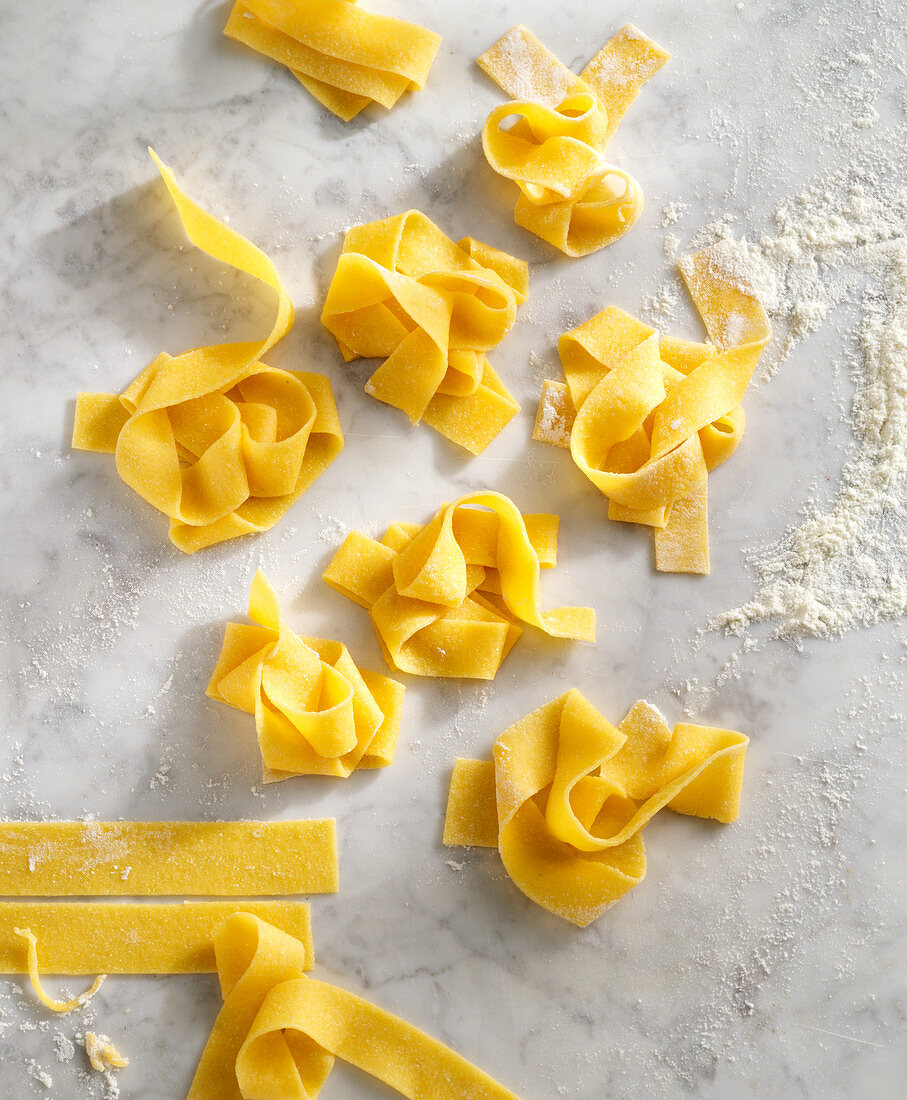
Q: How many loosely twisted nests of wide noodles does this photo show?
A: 7